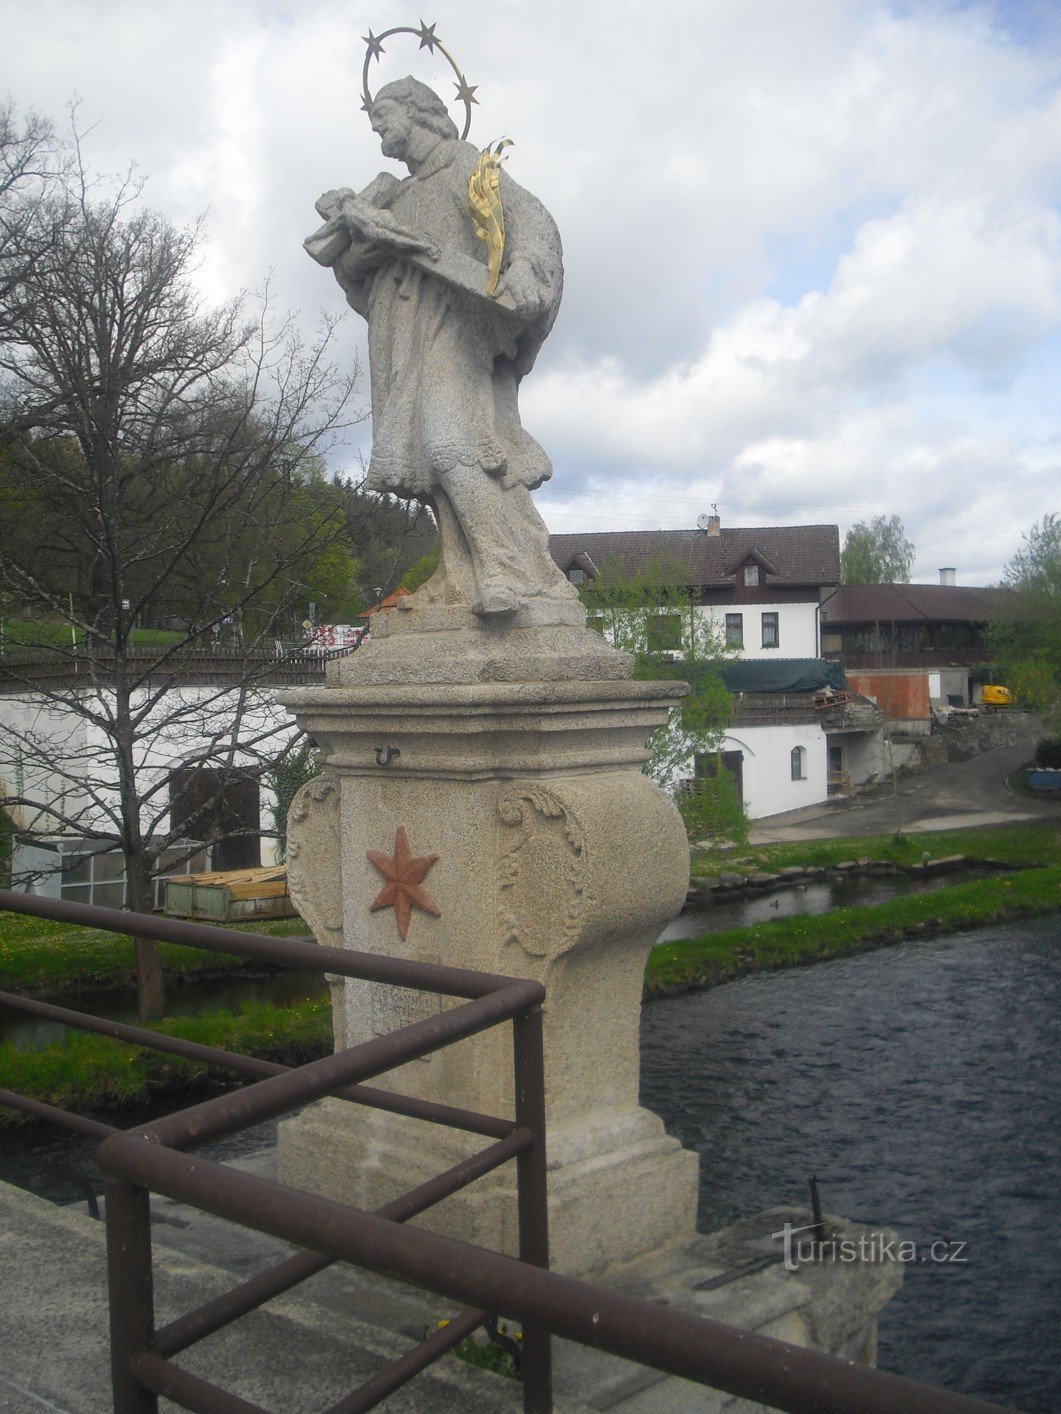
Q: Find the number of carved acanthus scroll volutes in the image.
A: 2